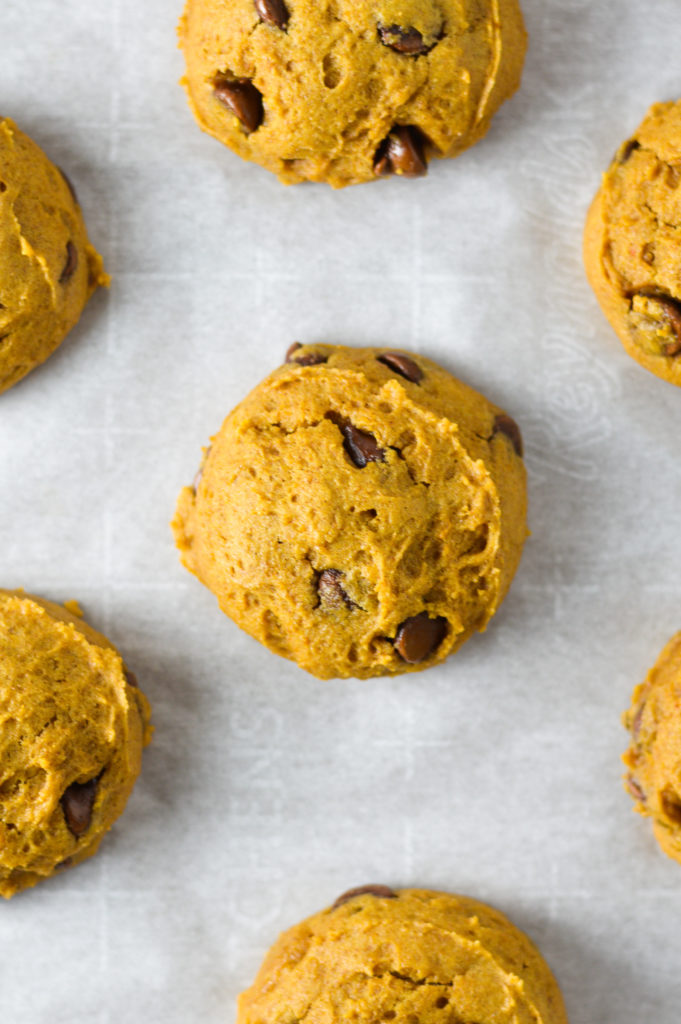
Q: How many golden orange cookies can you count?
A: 7